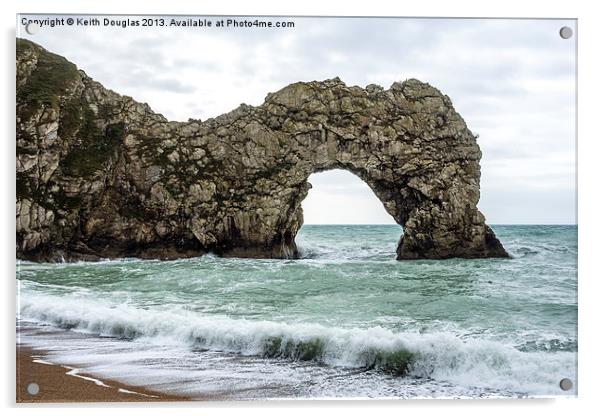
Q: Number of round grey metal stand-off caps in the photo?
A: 4